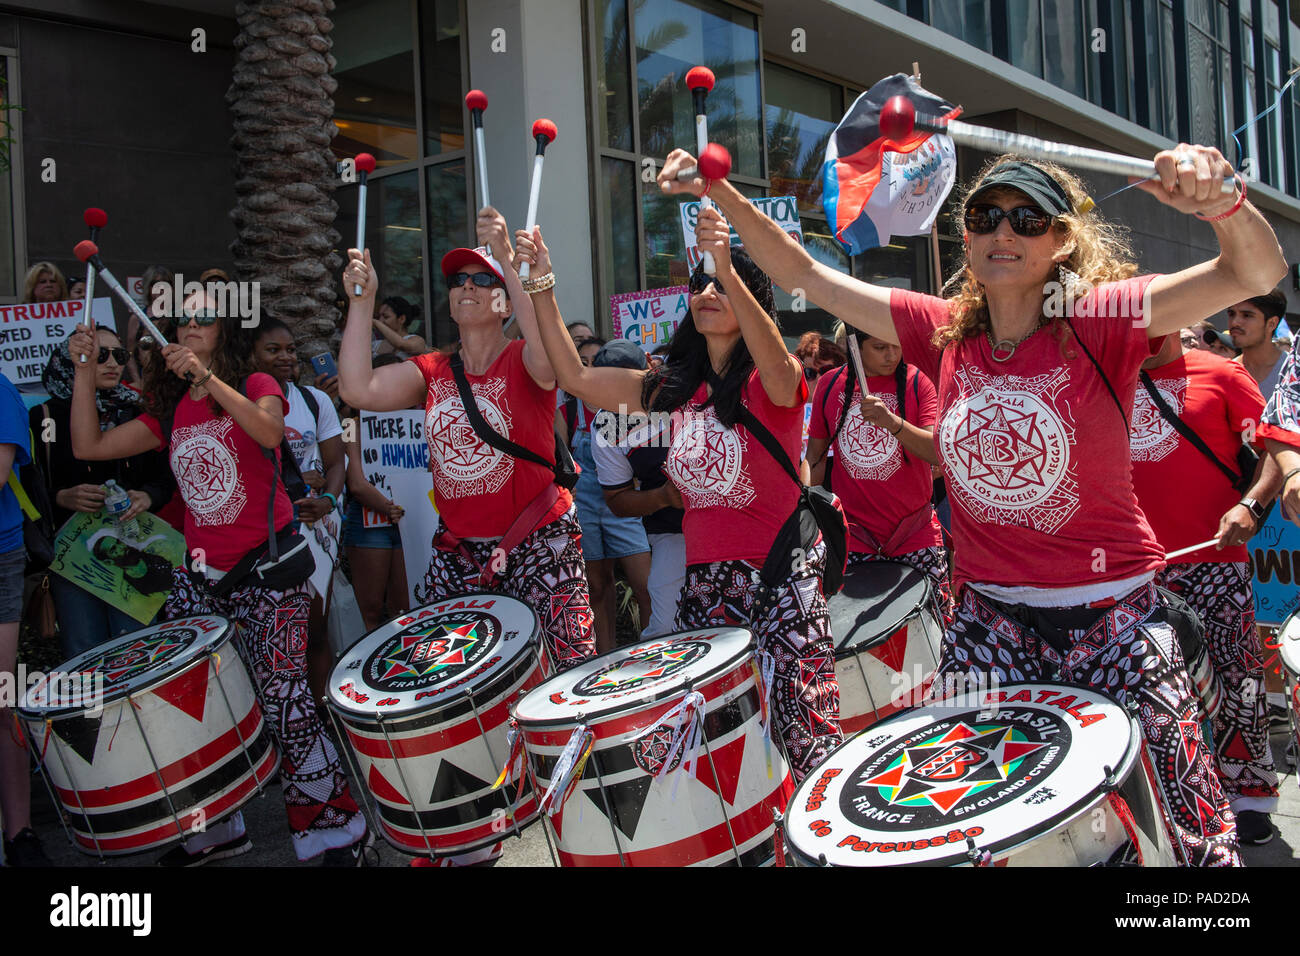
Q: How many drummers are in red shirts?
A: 6